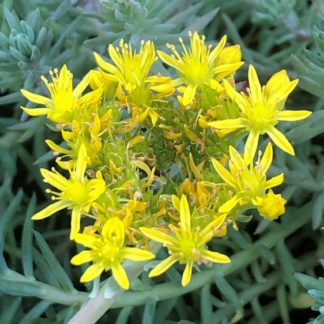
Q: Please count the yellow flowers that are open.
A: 8